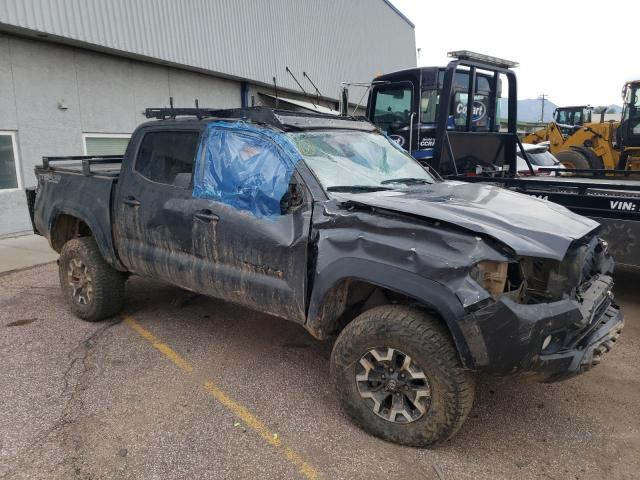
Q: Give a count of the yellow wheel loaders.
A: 2